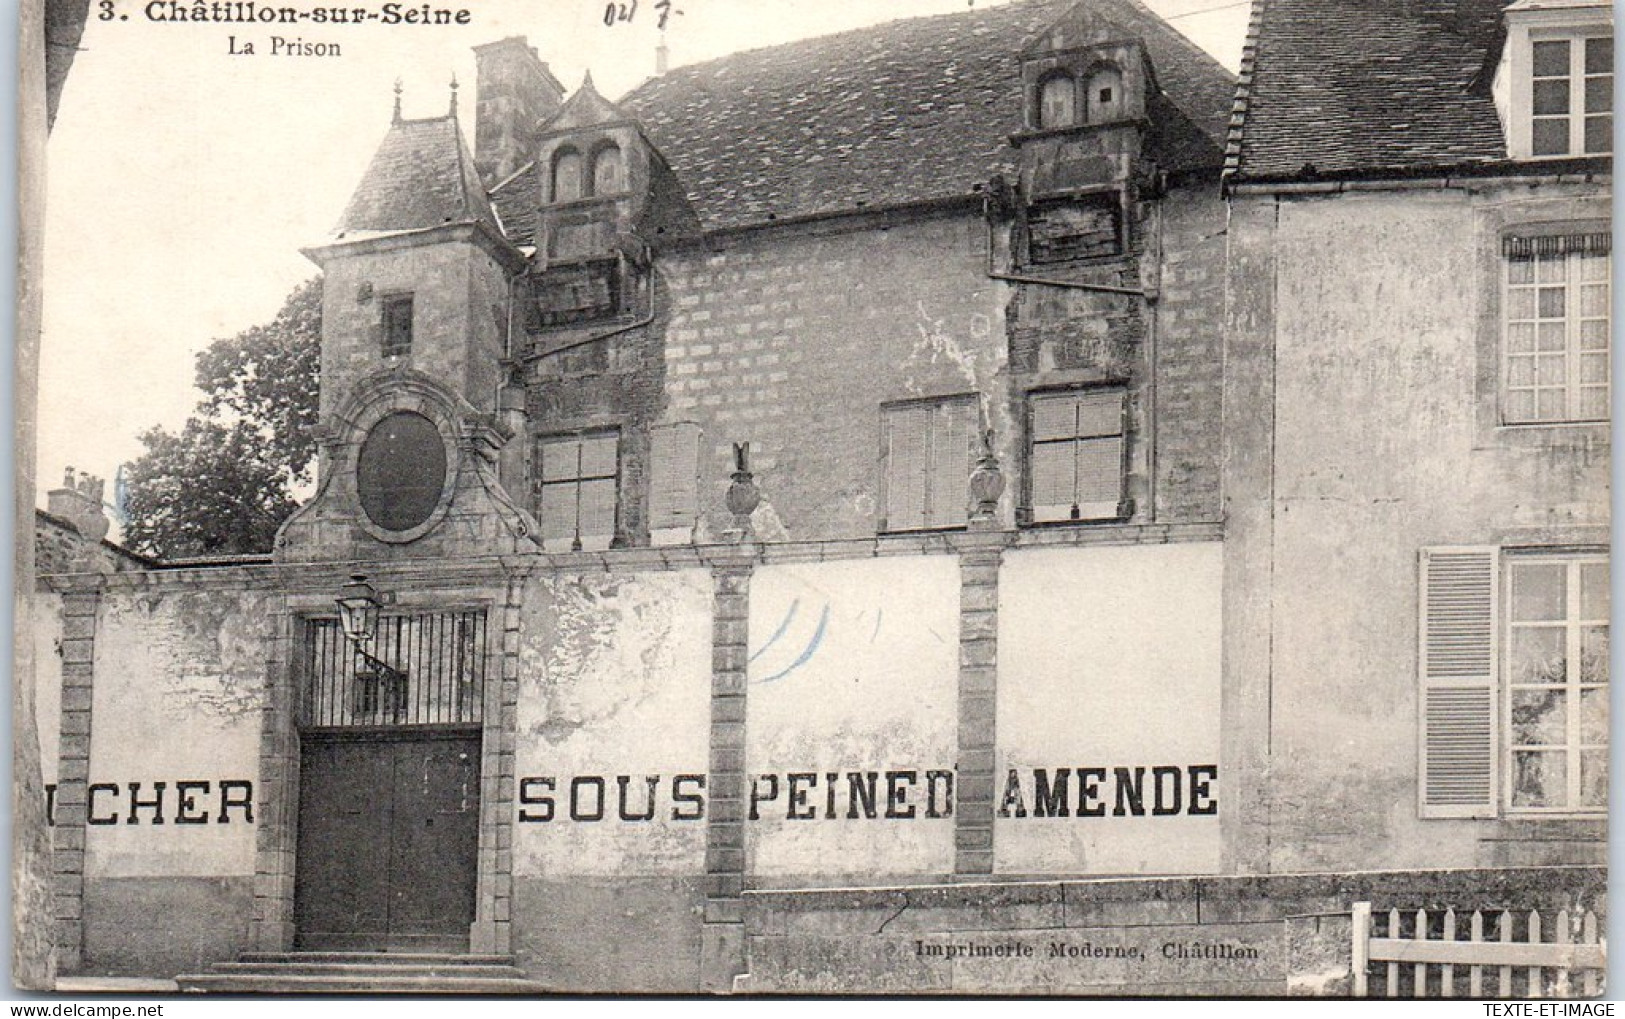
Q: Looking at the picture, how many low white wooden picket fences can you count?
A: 1